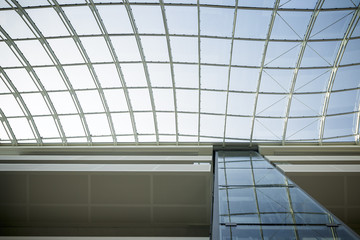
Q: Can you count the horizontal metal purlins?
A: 6